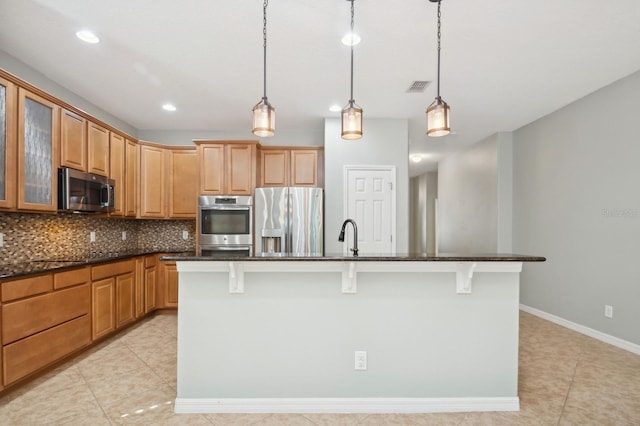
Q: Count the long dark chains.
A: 3